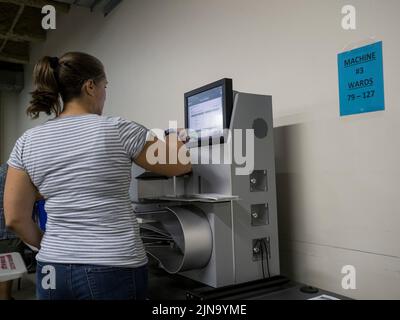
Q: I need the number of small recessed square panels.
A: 3